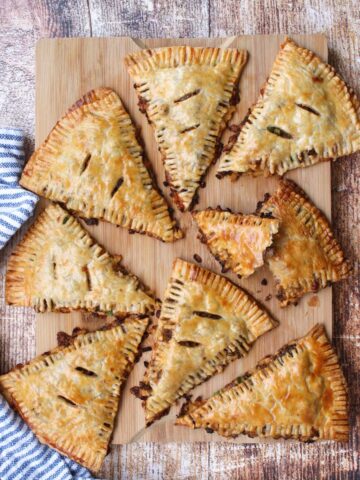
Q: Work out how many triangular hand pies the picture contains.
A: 8